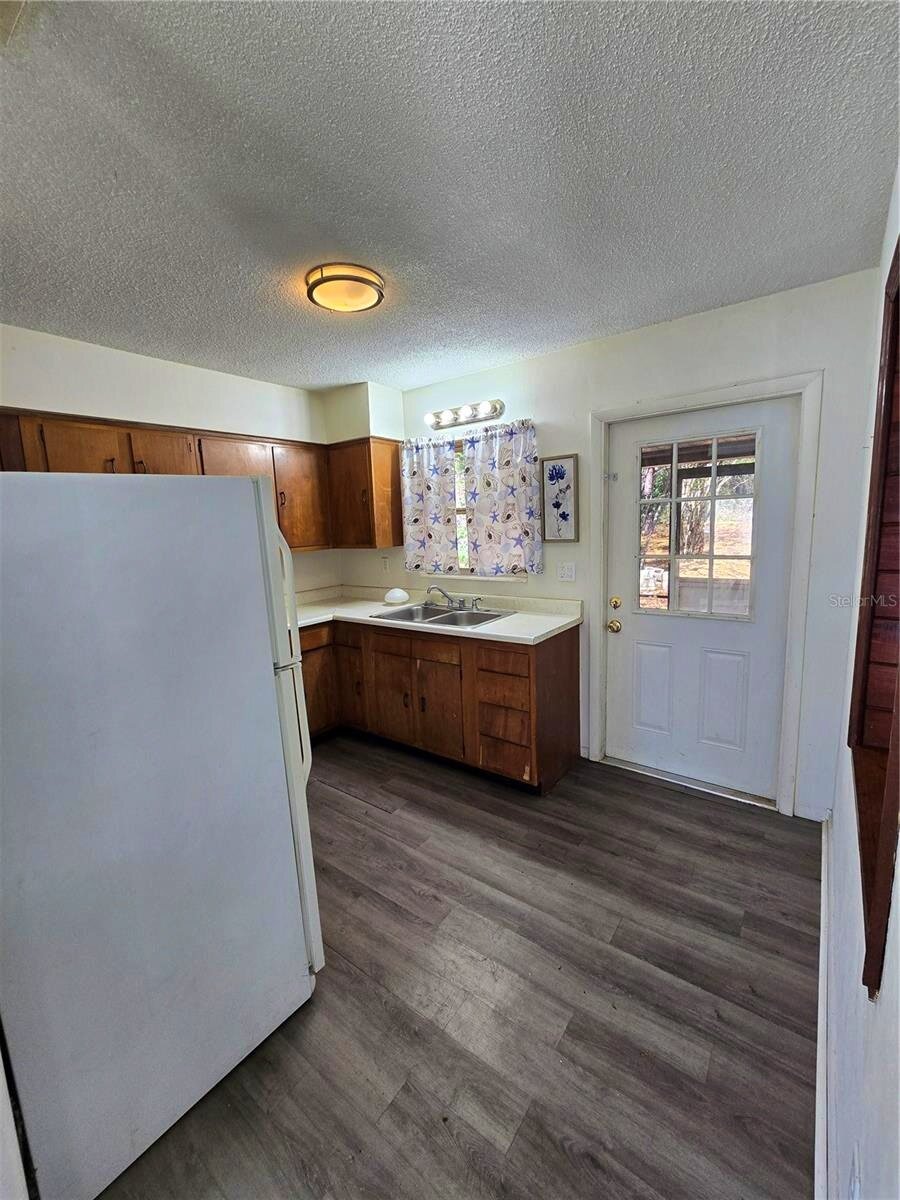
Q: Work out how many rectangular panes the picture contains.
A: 9